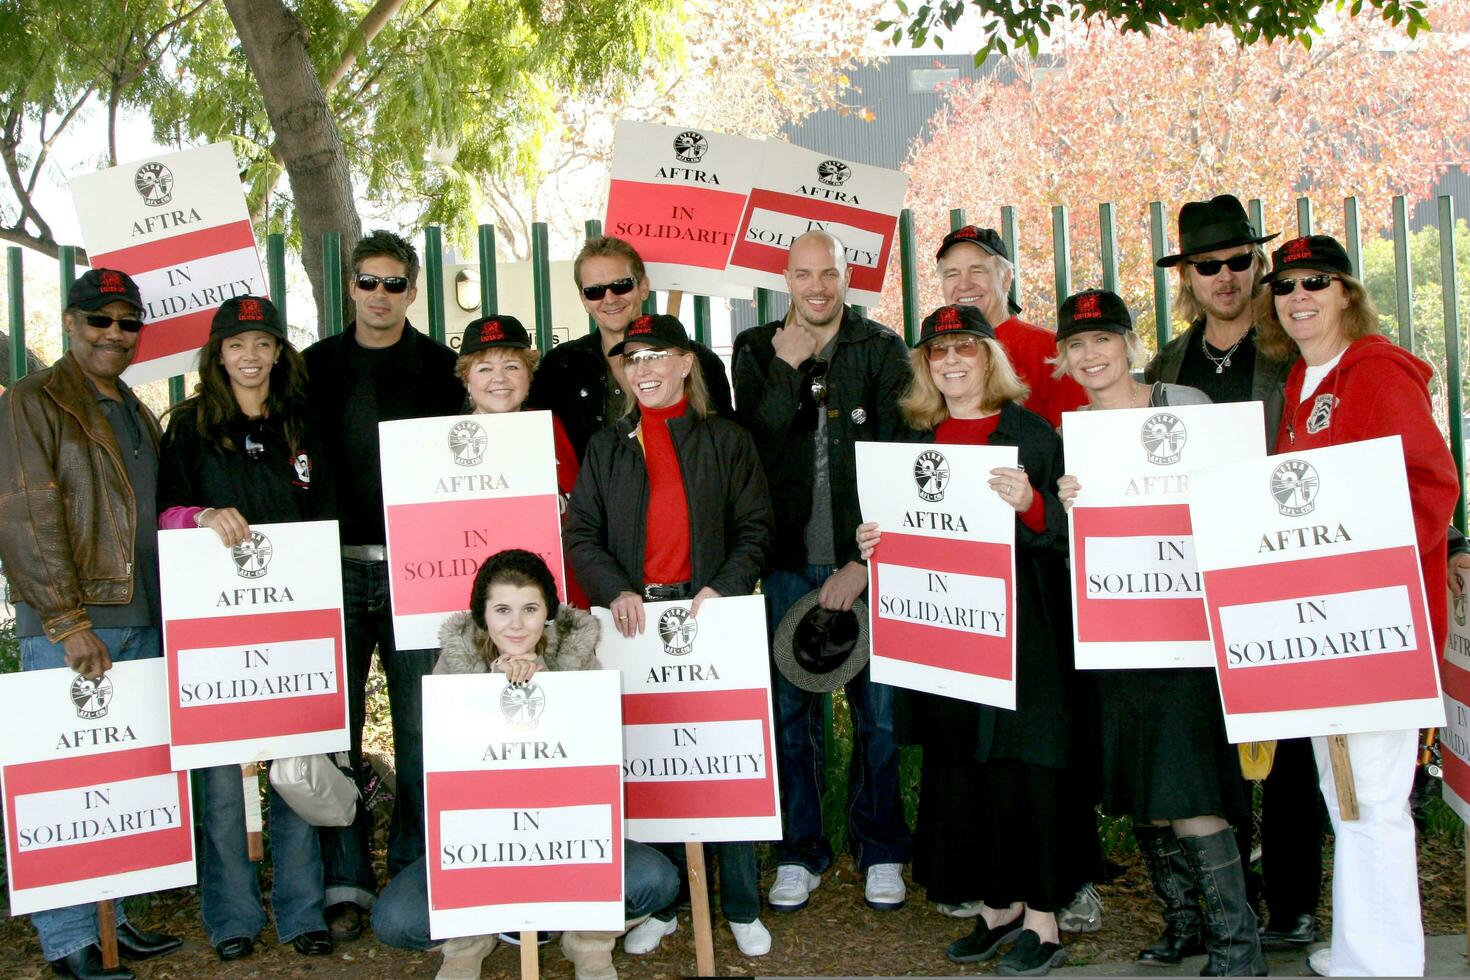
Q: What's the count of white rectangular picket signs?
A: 12